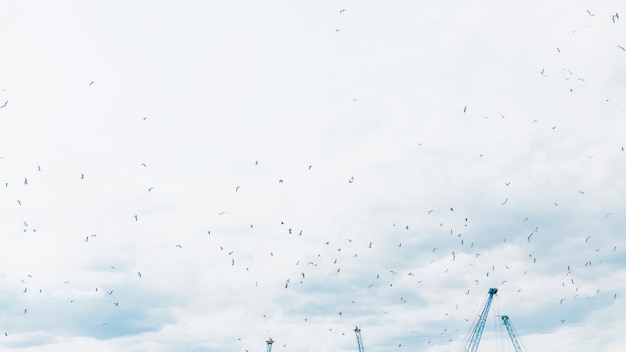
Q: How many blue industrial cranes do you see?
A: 4